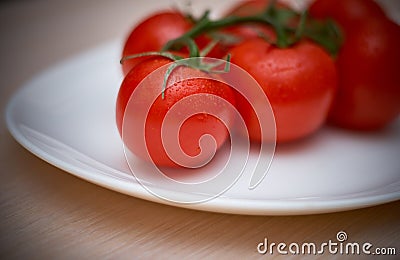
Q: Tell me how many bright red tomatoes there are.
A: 6